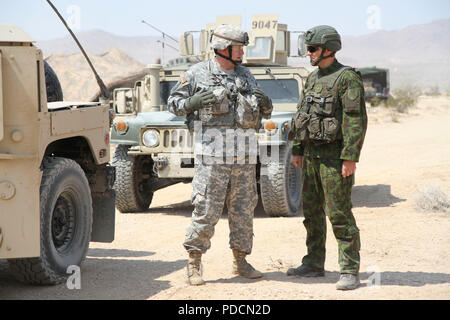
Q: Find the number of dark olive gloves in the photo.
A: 2